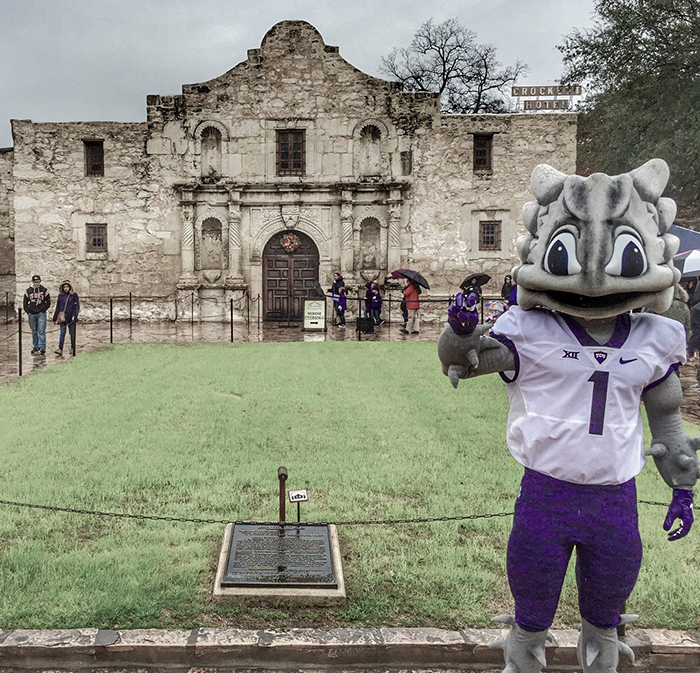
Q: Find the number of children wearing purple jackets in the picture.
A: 3